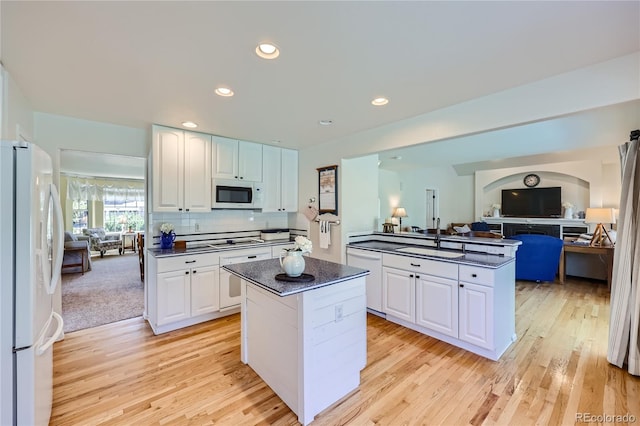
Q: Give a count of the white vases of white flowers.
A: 3